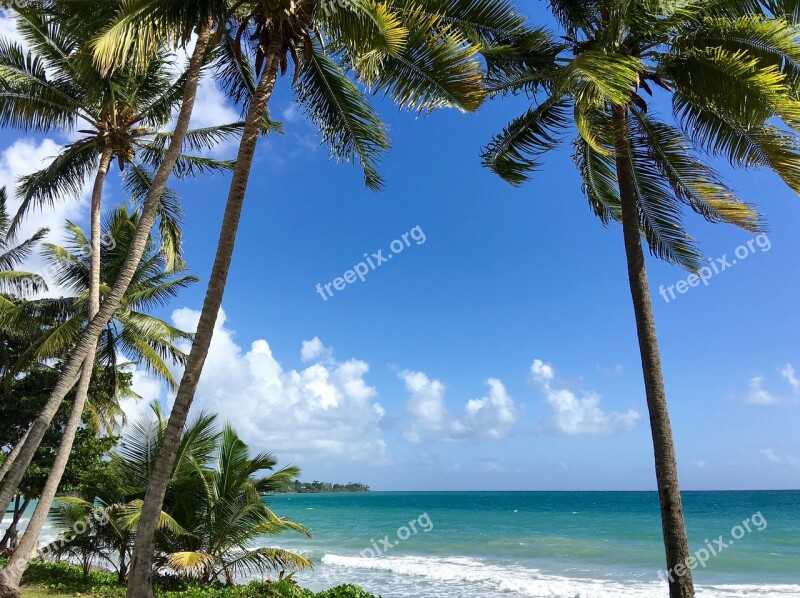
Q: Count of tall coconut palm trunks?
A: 4